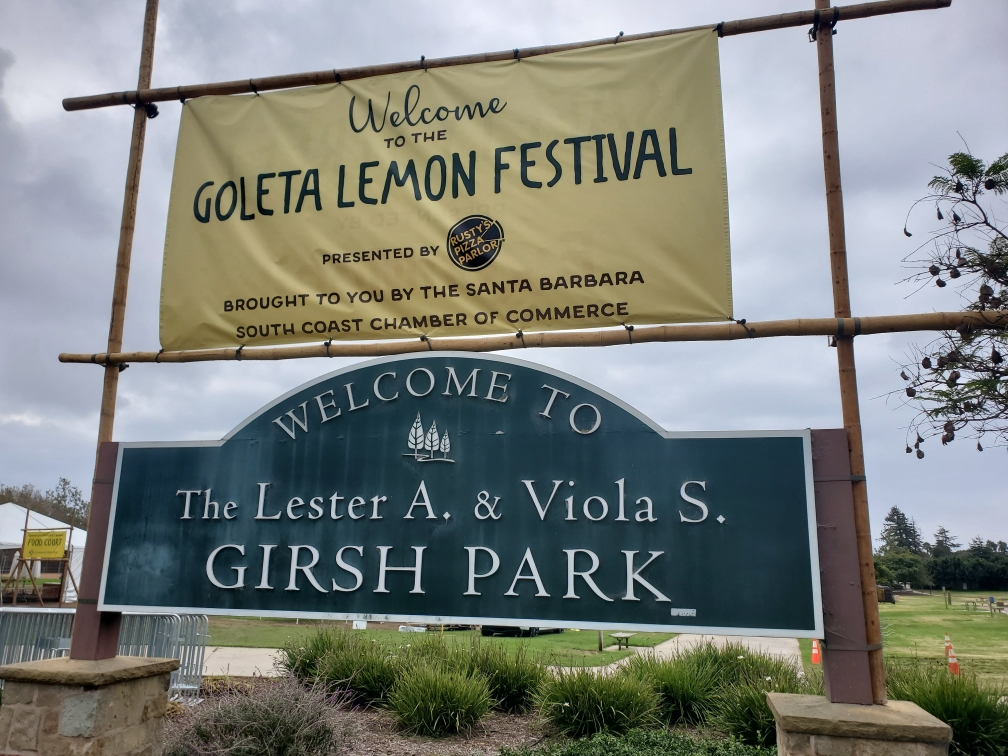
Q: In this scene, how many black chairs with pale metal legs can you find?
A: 0